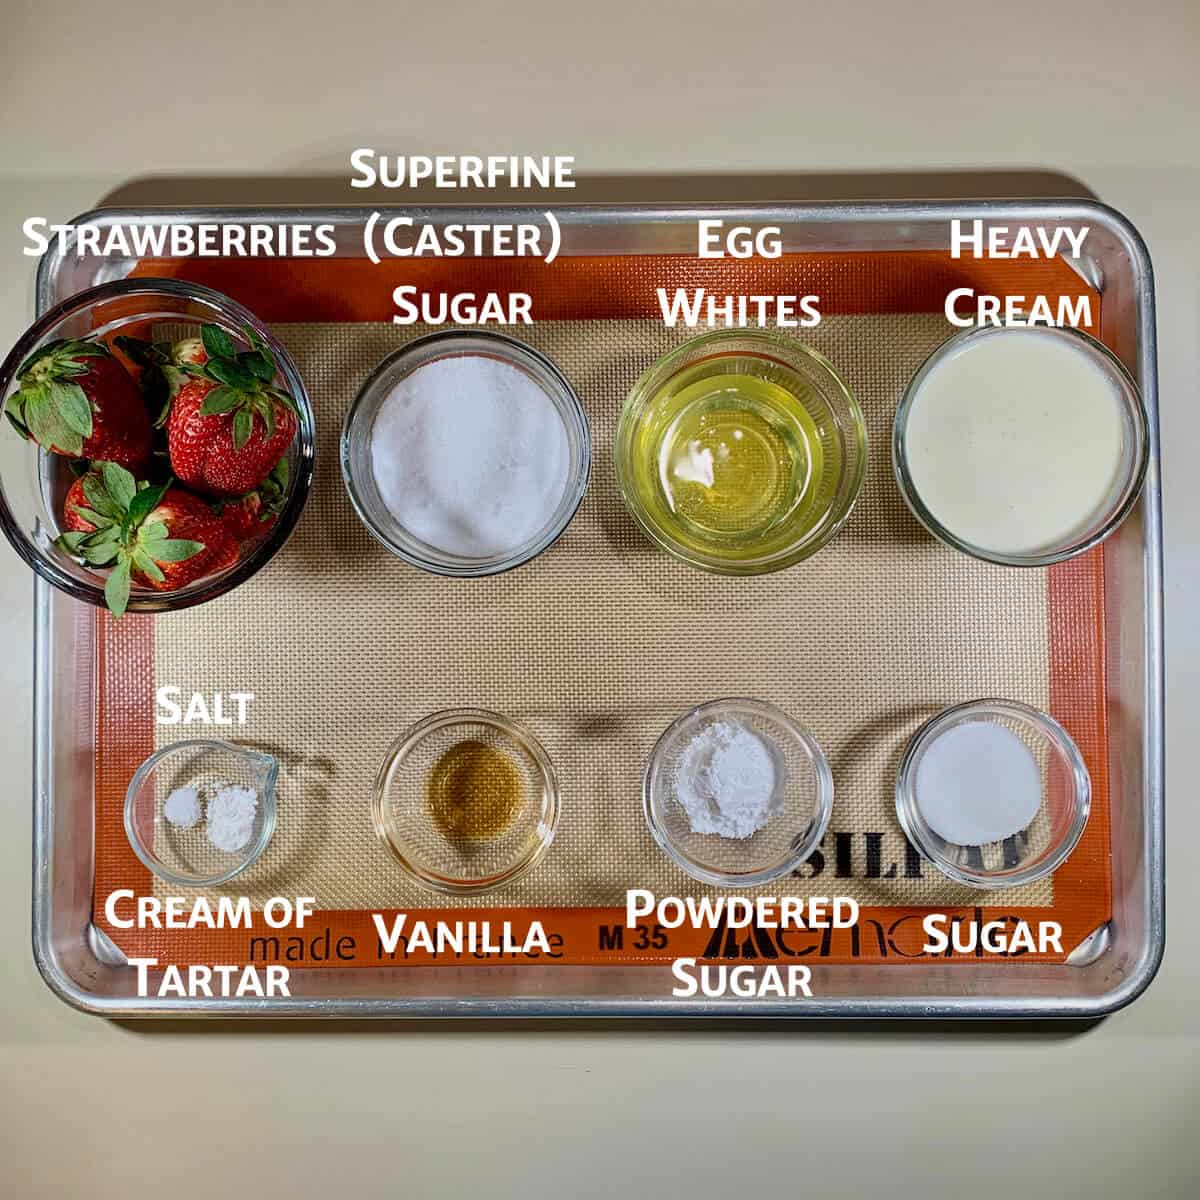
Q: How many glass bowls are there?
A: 8